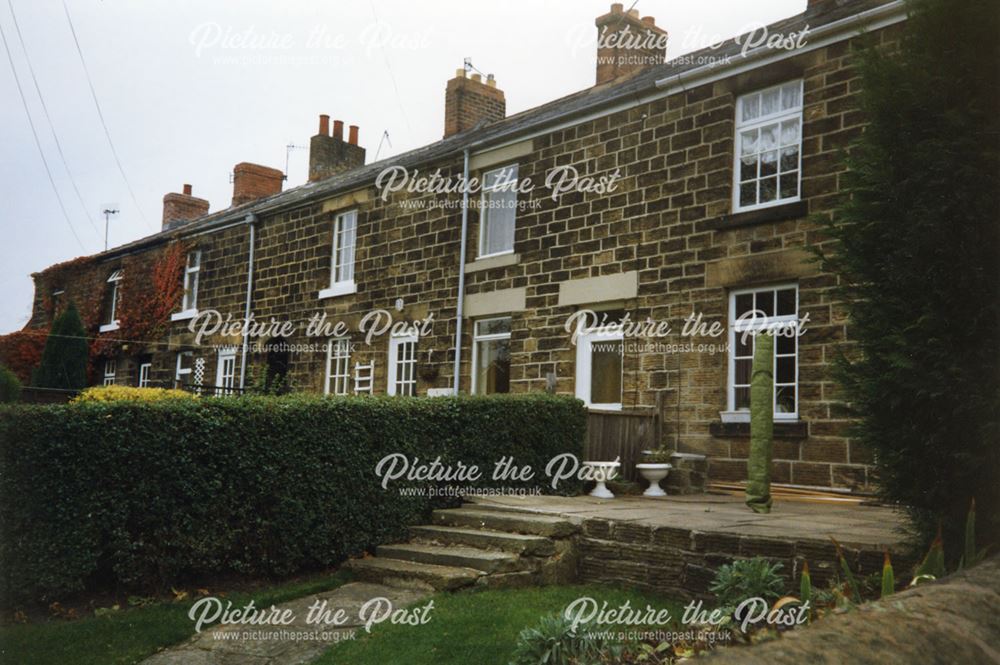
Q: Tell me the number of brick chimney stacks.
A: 5